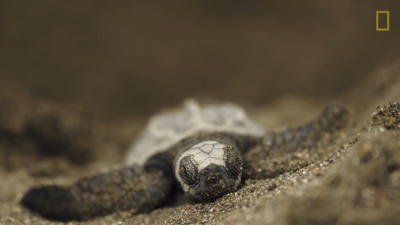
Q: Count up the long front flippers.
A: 2